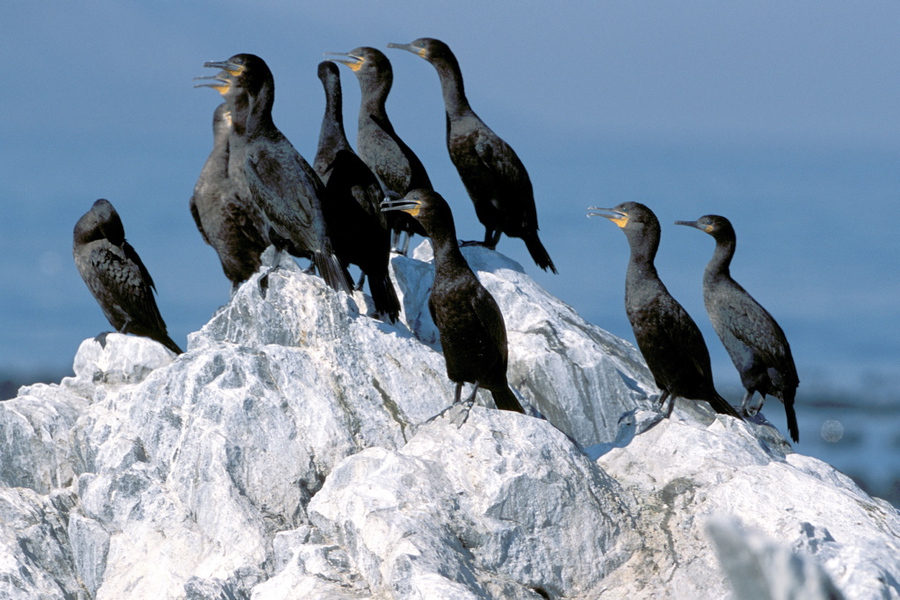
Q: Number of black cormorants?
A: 10